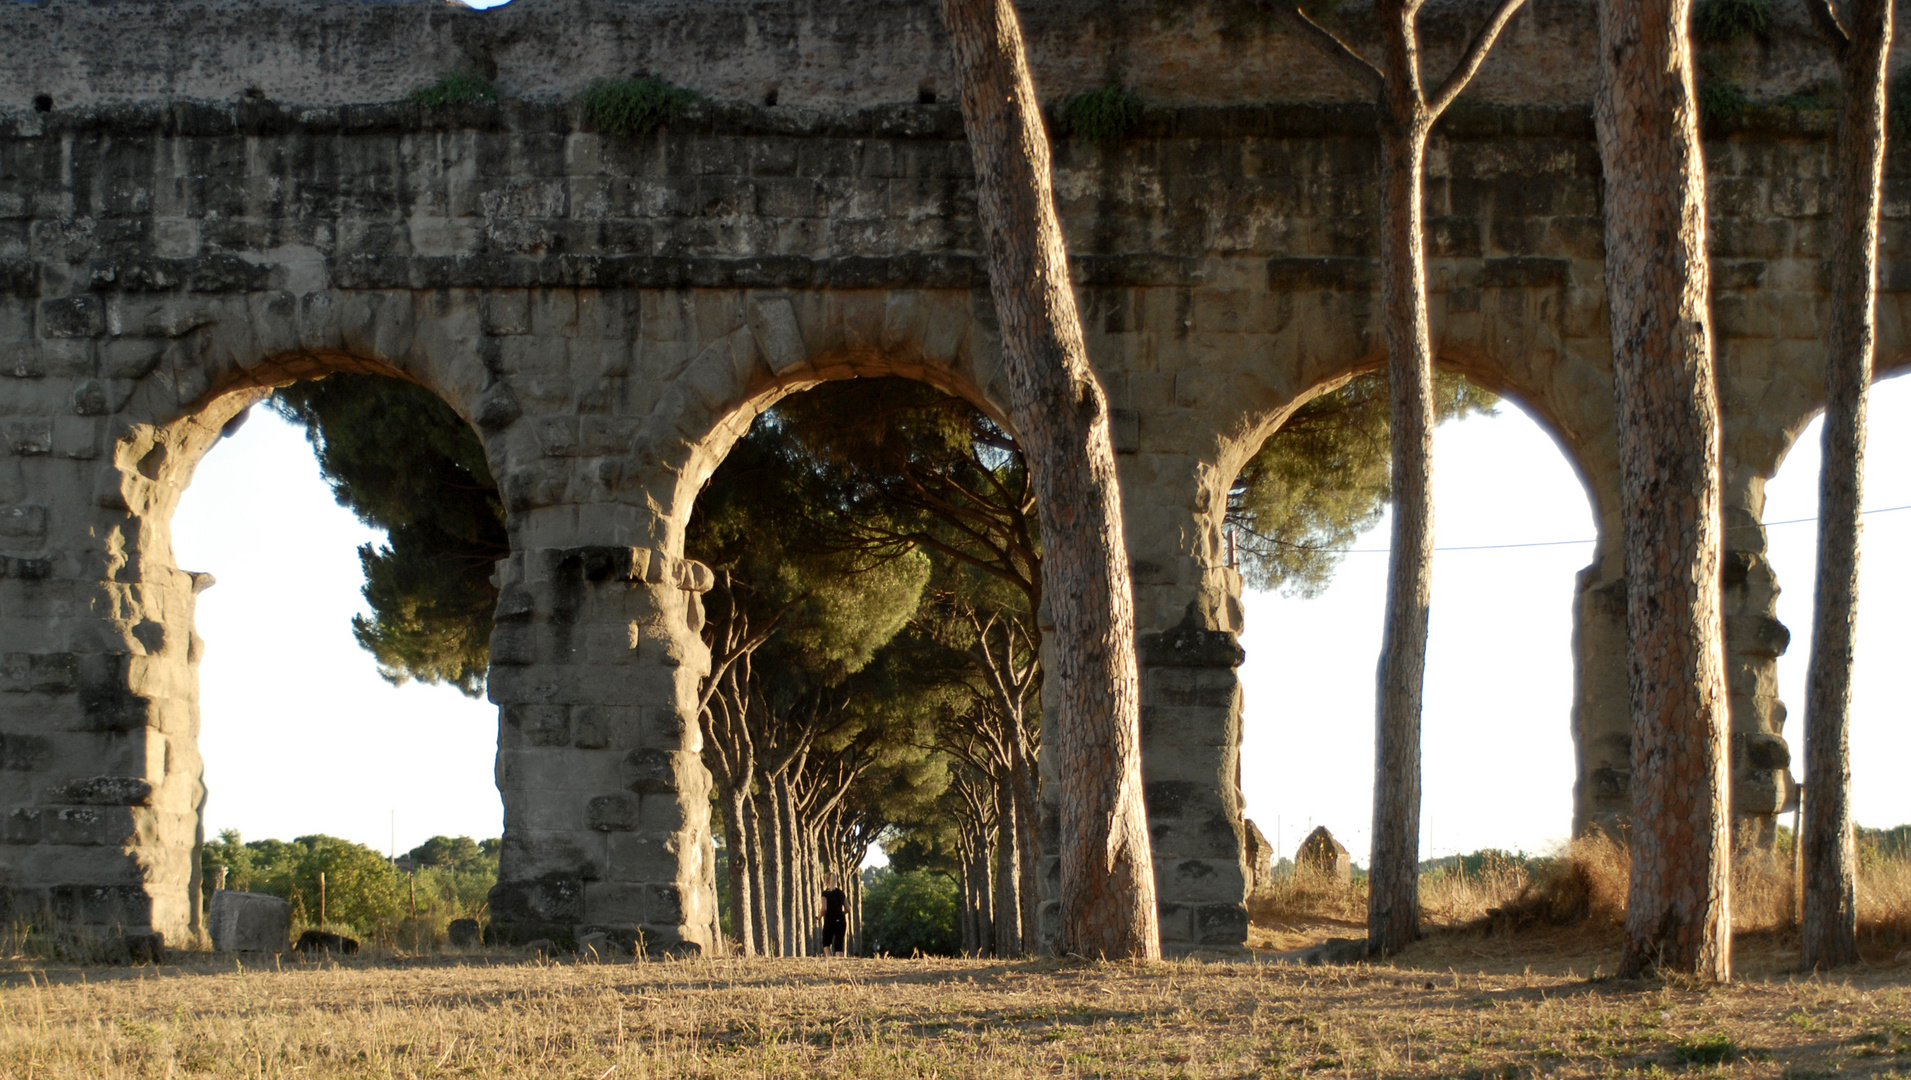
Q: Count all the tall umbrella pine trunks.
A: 4